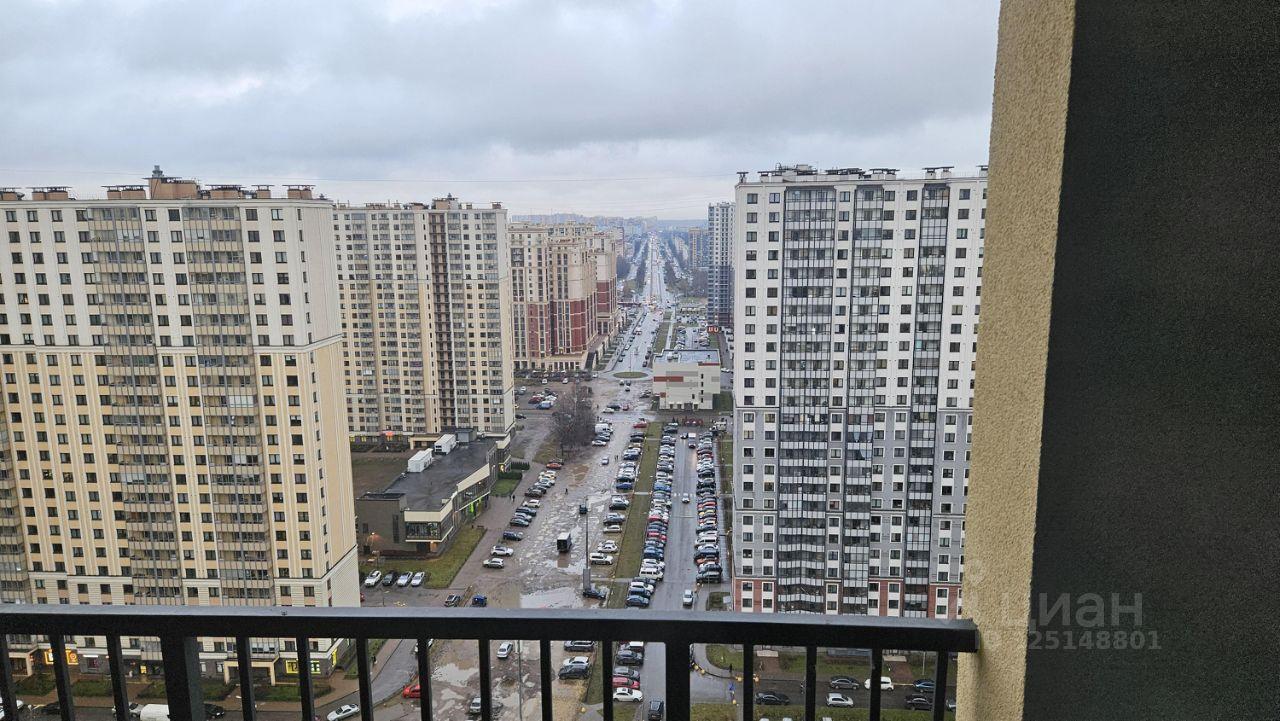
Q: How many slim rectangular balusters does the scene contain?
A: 14